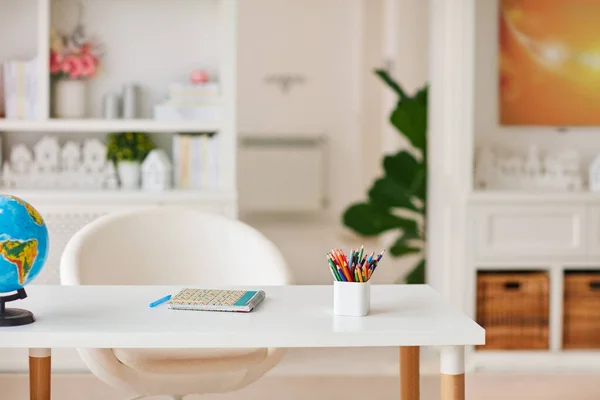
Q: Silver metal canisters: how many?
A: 2